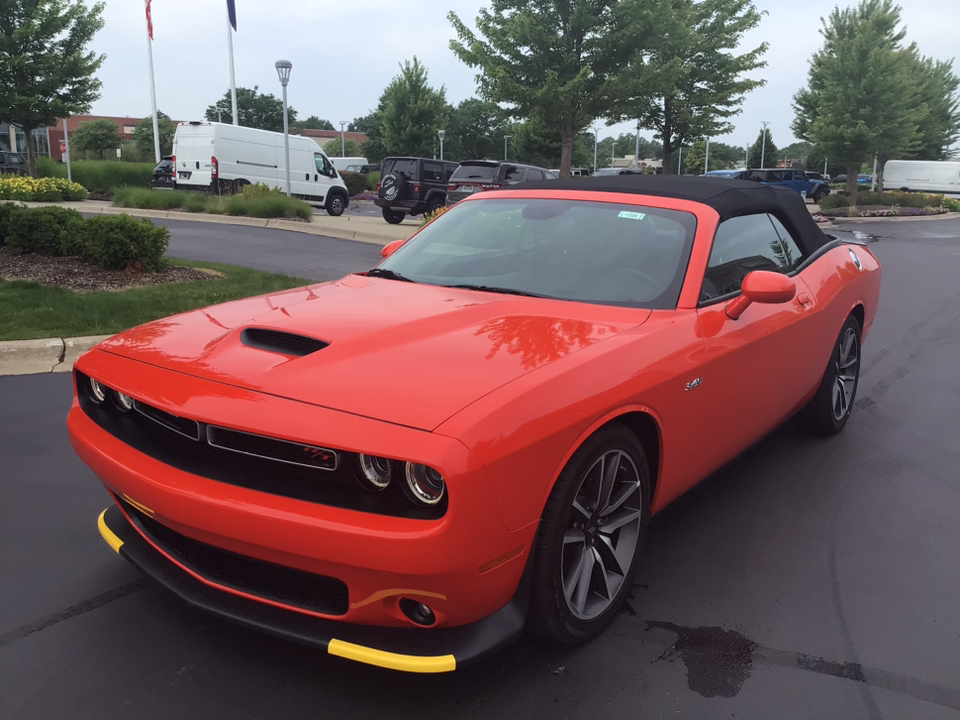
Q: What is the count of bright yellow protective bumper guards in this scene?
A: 2